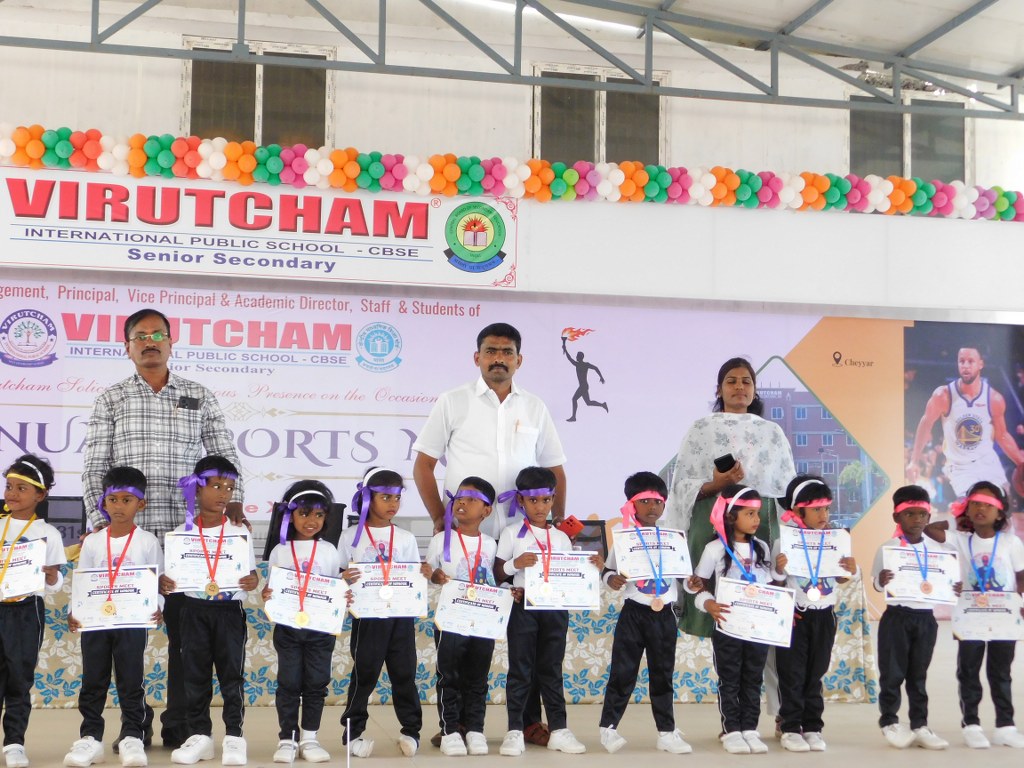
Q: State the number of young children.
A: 12